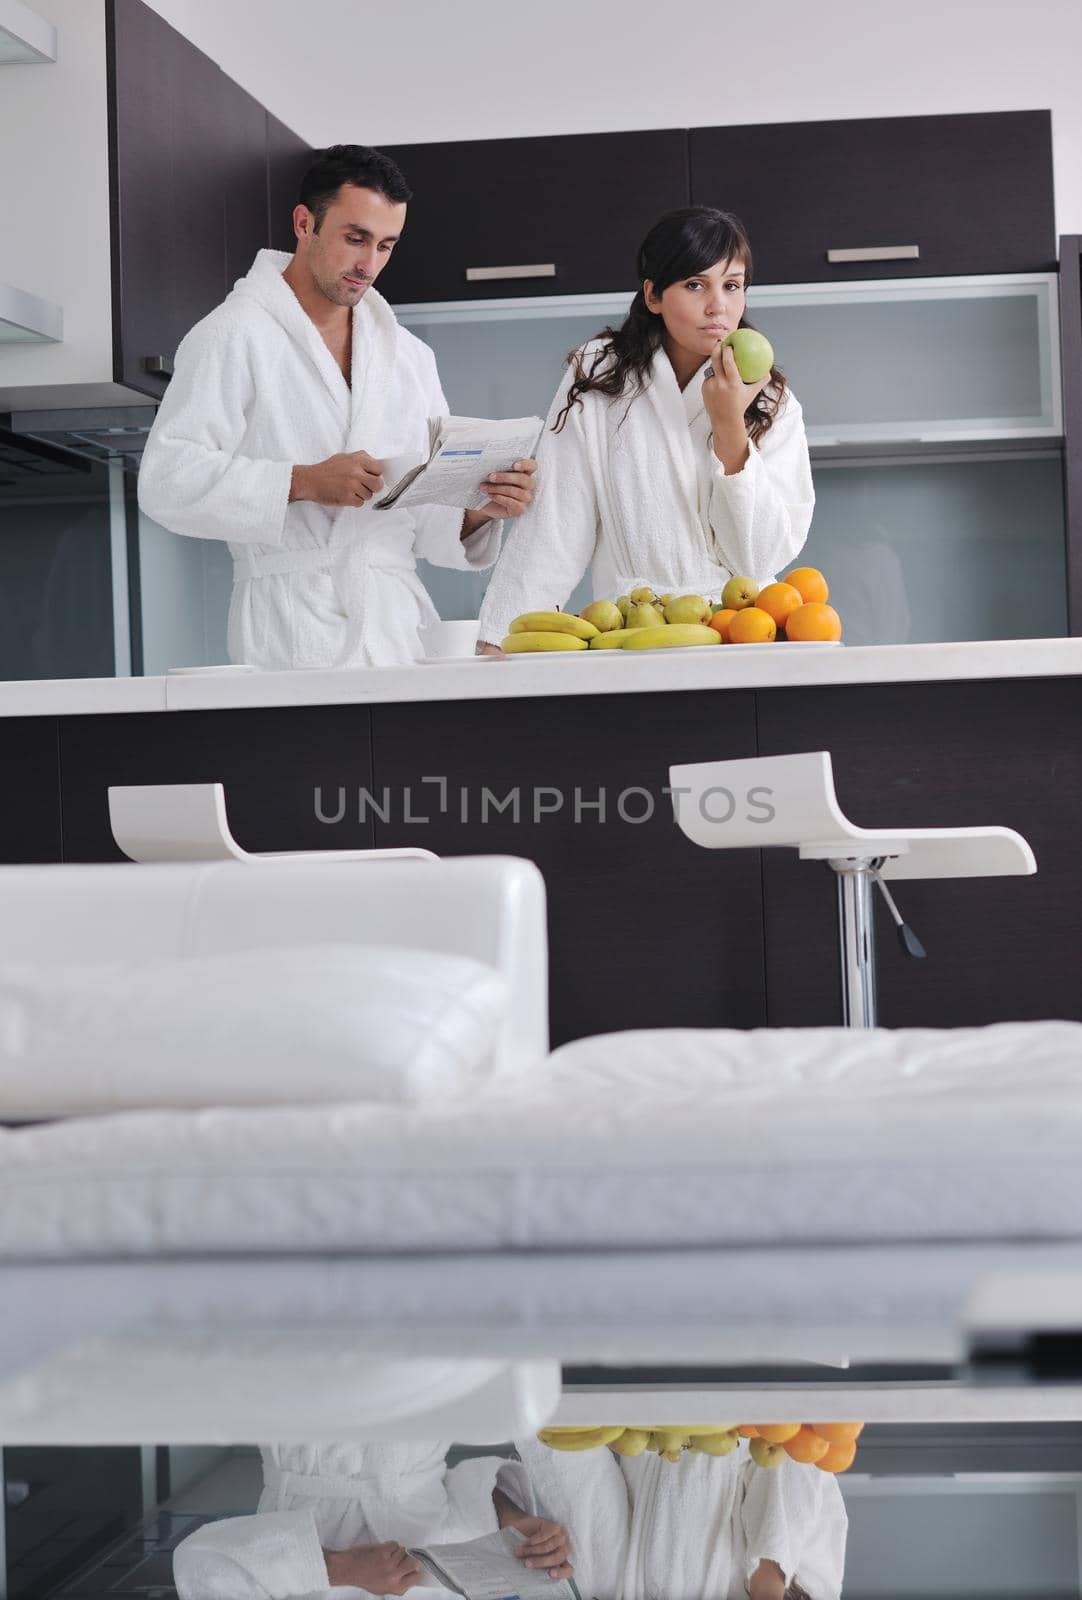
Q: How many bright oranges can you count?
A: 5